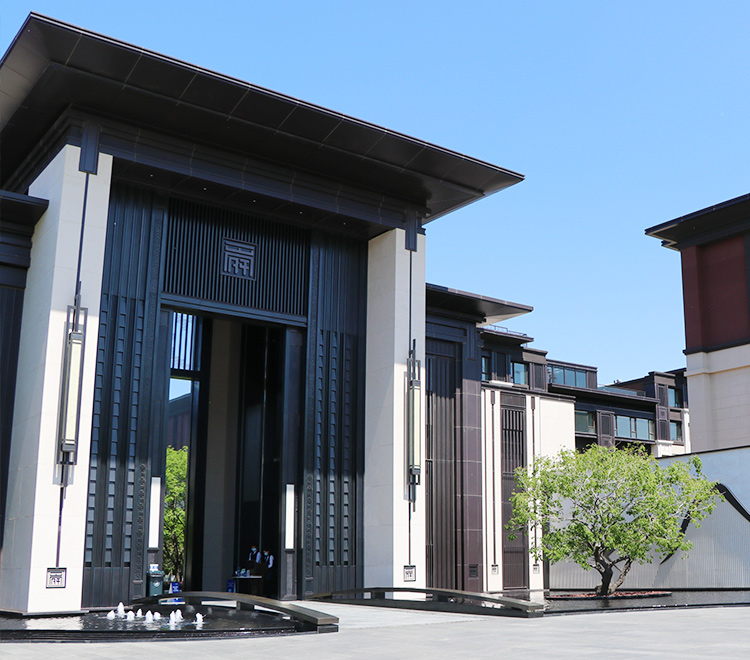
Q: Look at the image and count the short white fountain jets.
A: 9